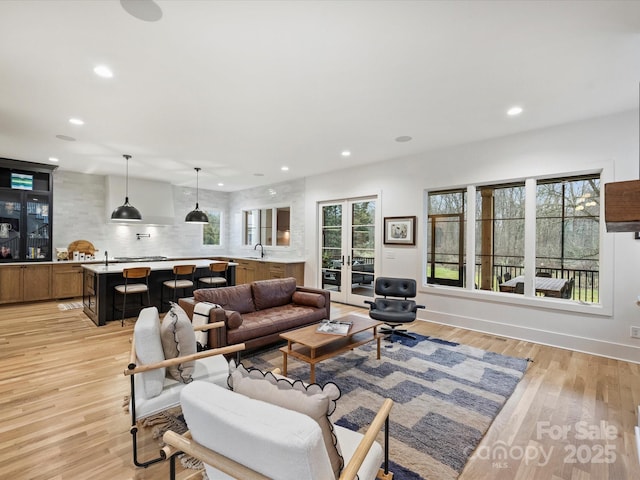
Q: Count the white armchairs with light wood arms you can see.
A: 2